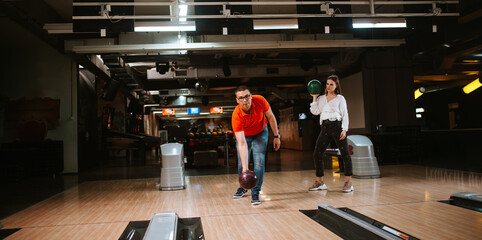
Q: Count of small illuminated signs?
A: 3